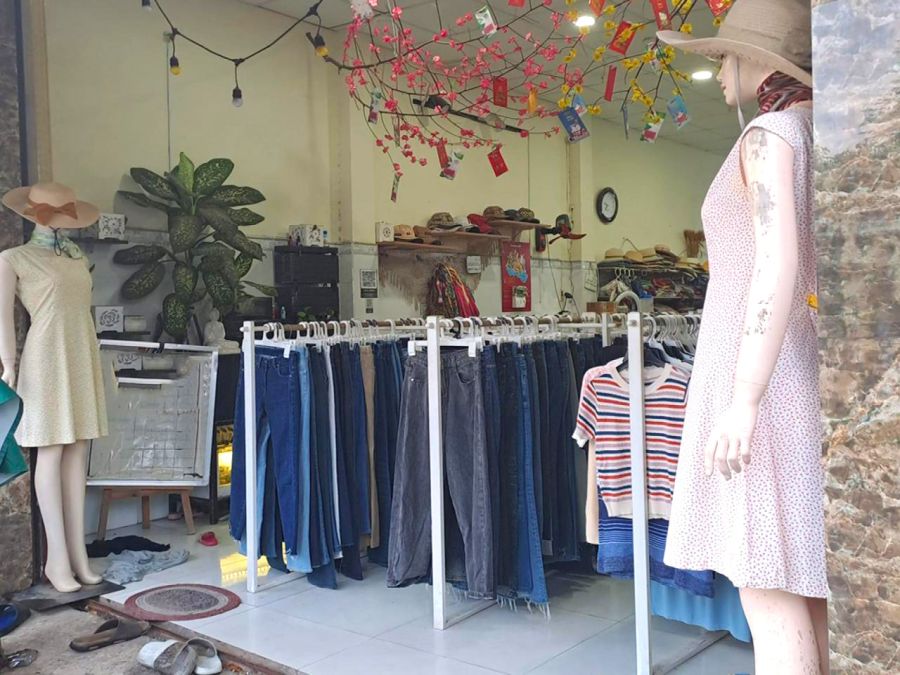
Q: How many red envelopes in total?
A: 9